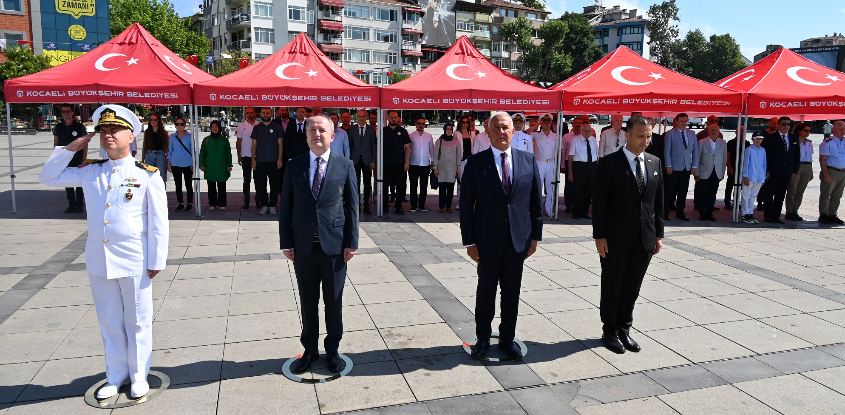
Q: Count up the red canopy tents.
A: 5